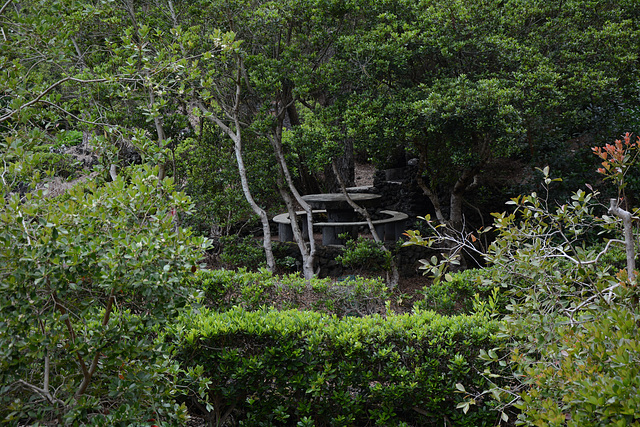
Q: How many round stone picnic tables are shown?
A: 1